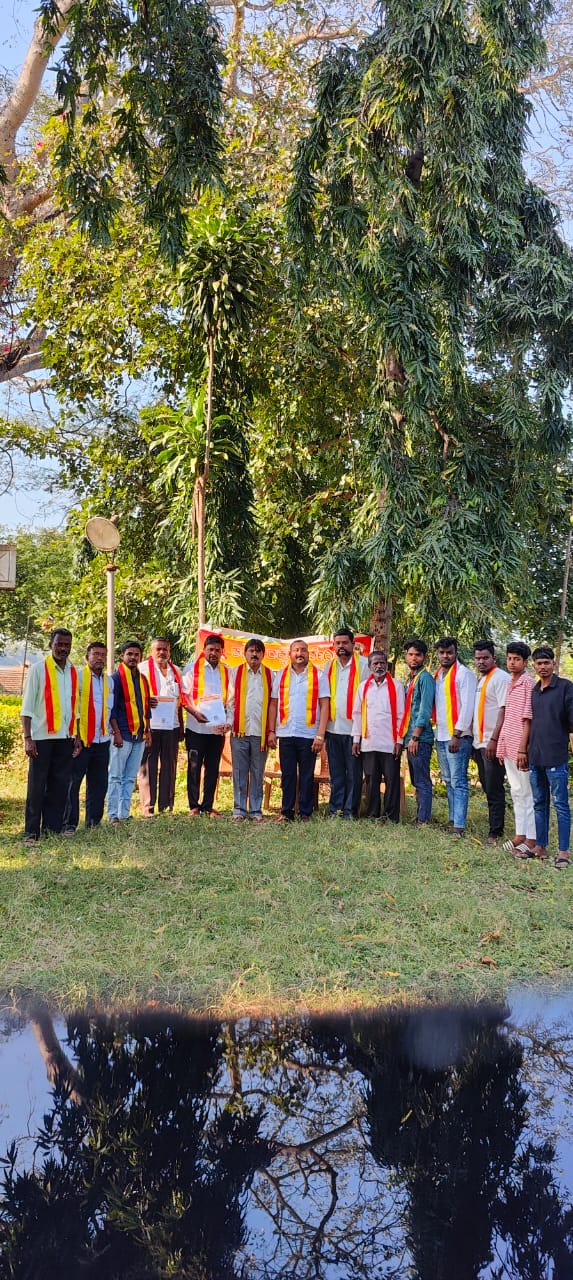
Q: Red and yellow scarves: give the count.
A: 12